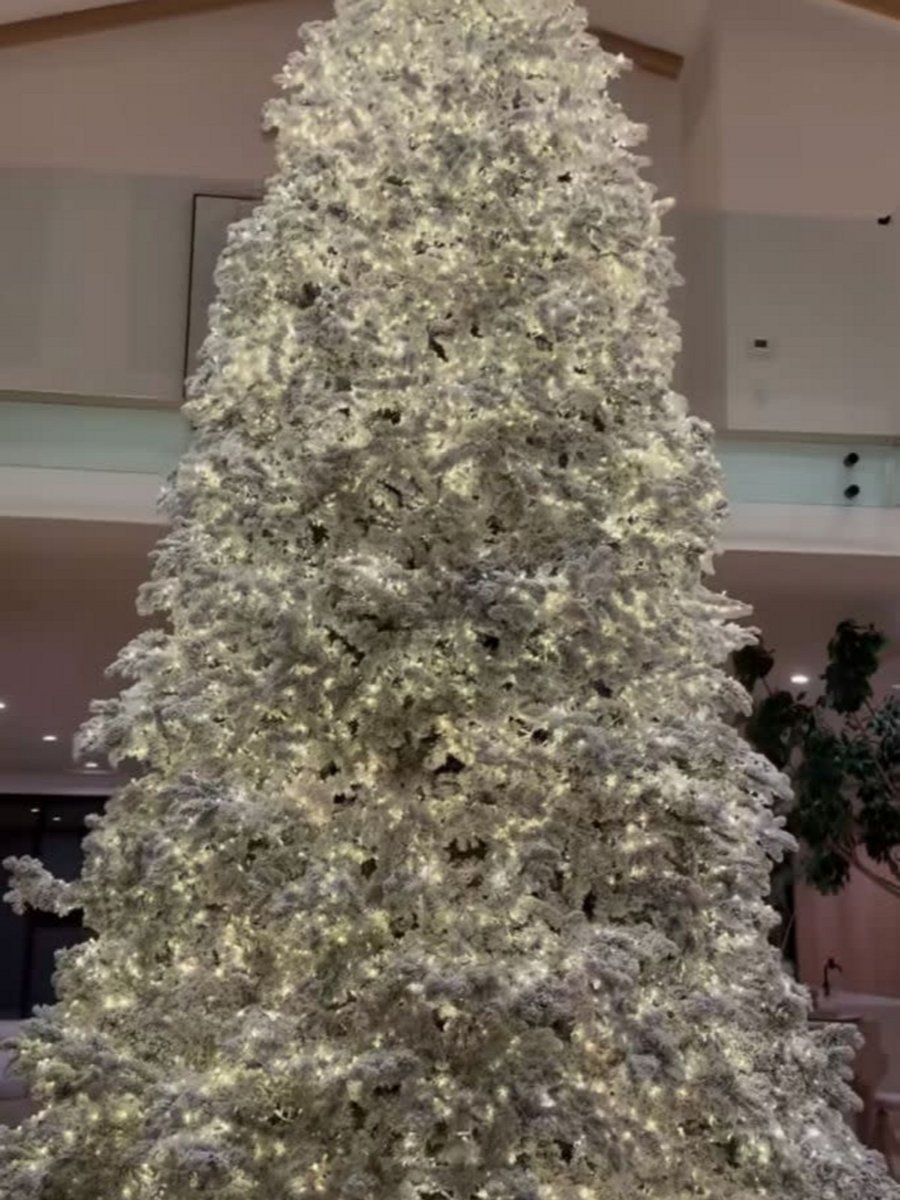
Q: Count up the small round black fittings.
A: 2